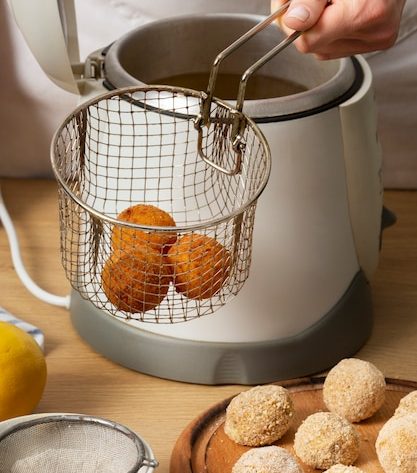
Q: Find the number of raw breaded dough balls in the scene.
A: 7